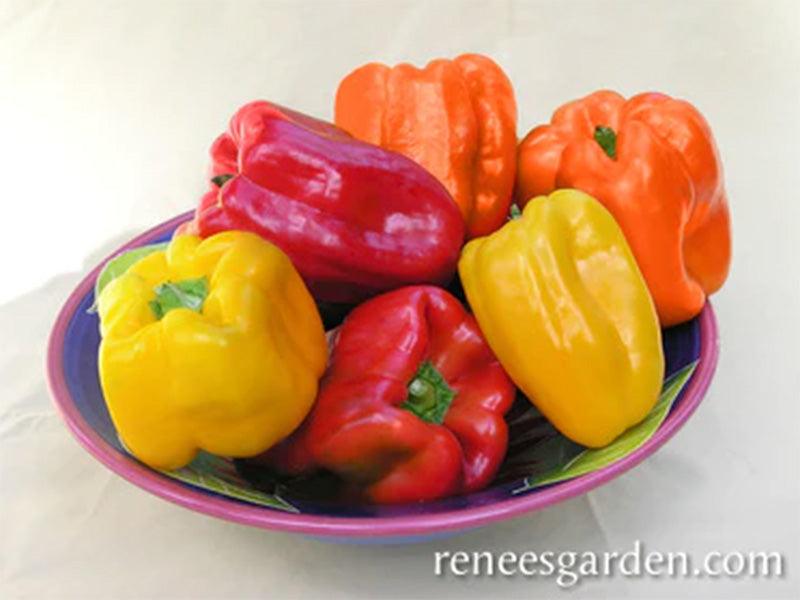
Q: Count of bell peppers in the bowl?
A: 6